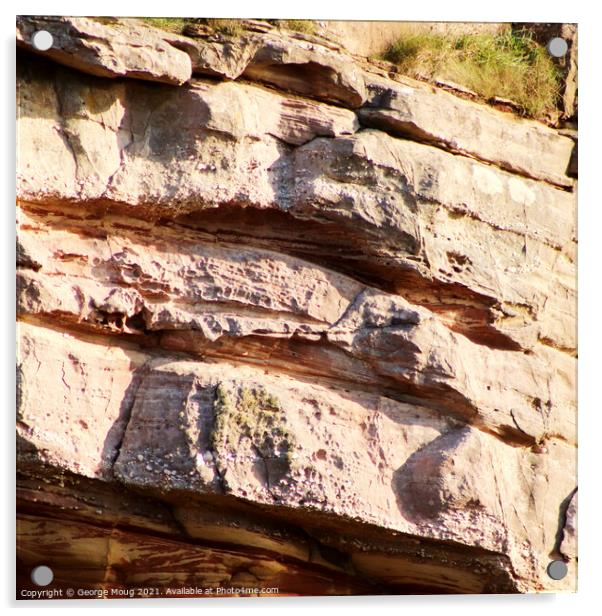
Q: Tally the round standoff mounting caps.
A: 4